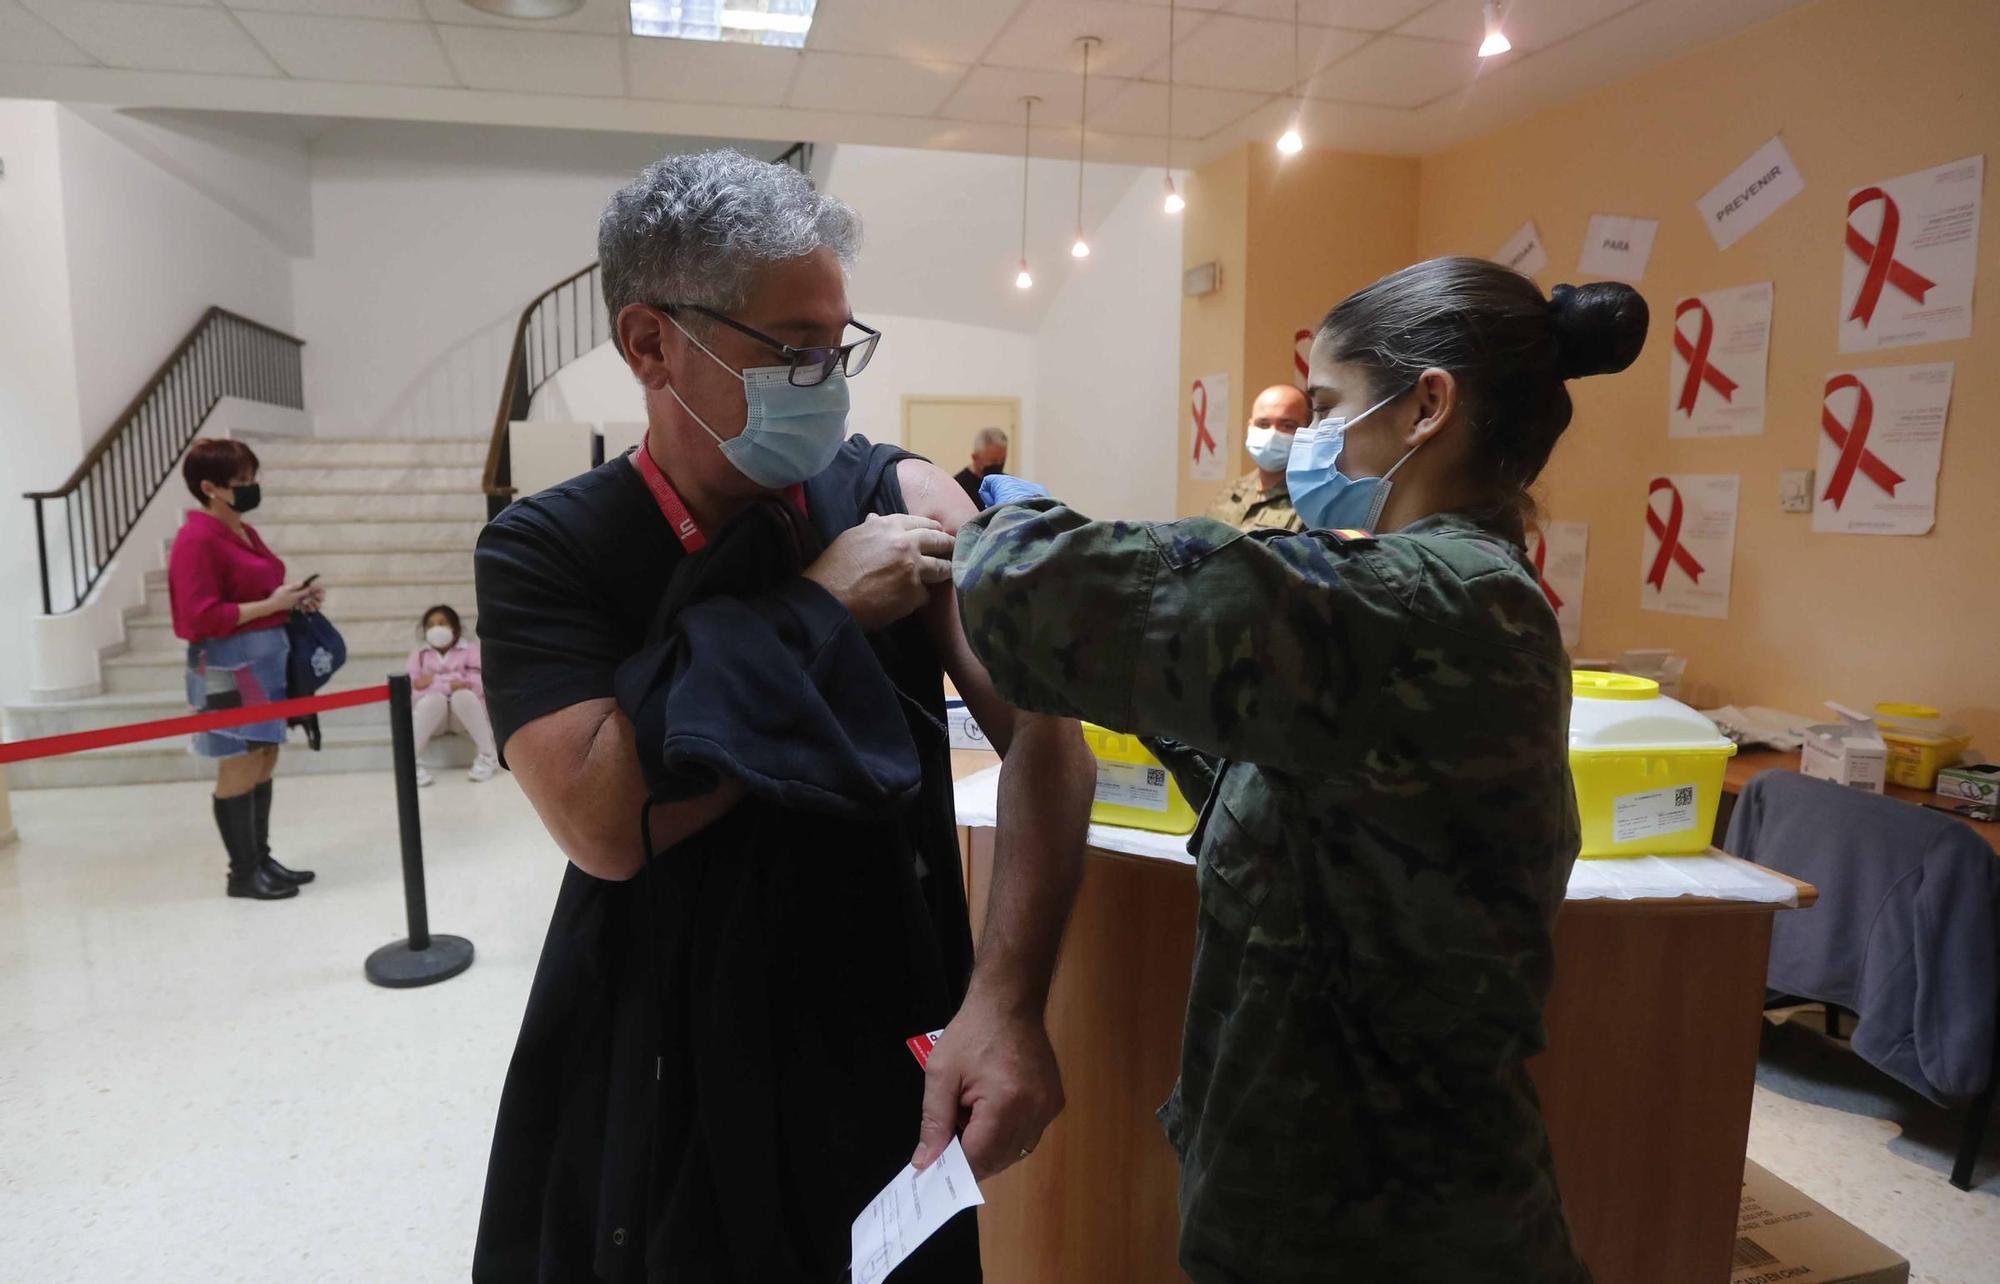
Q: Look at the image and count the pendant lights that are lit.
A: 5